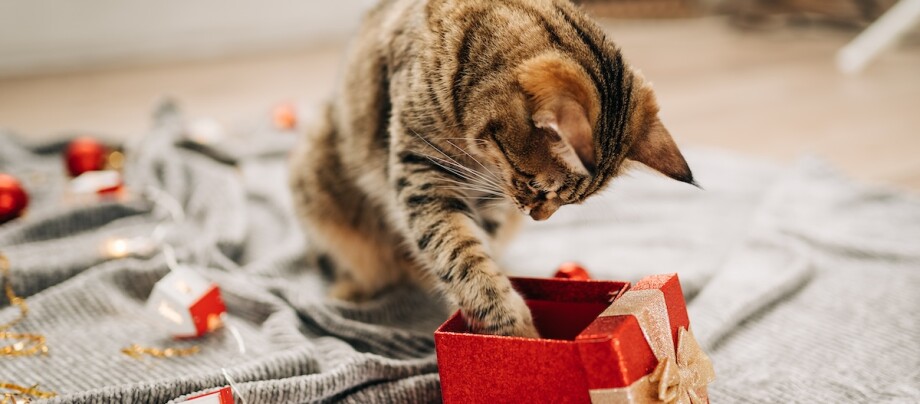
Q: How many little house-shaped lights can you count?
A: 3